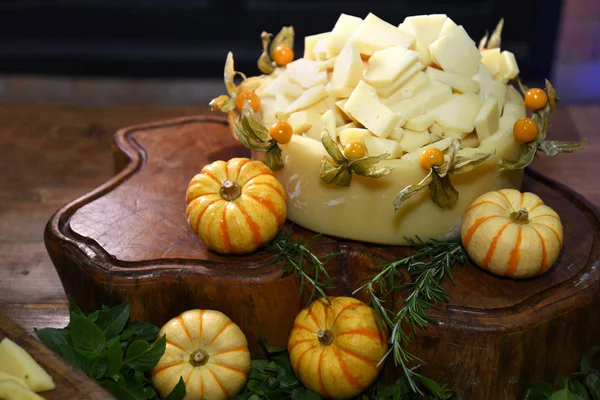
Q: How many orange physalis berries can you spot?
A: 7